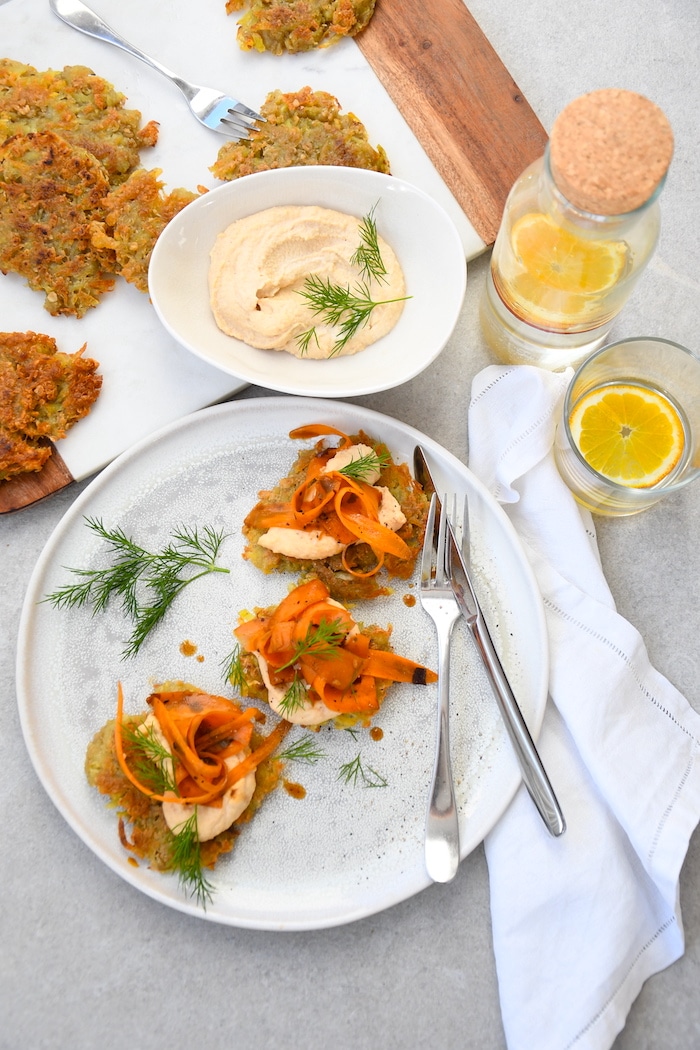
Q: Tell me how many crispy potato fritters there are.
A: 9